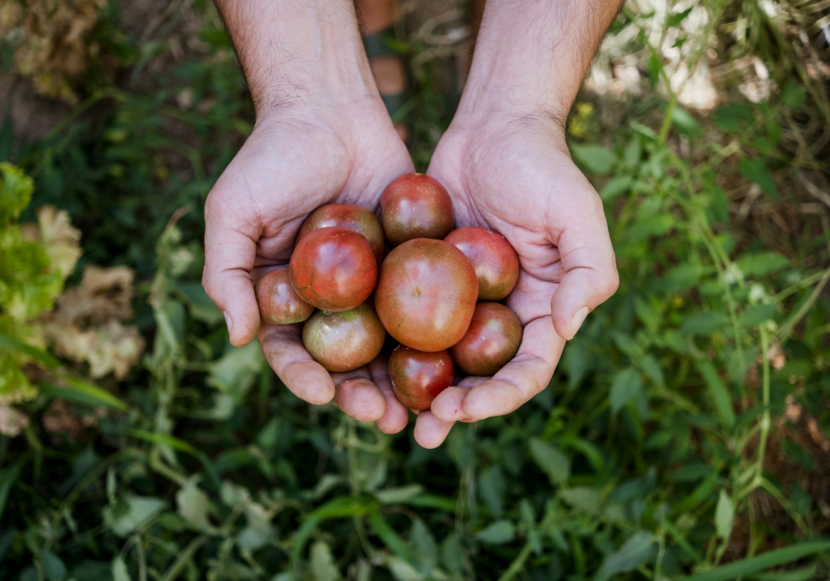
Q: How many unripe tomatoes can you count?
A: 1